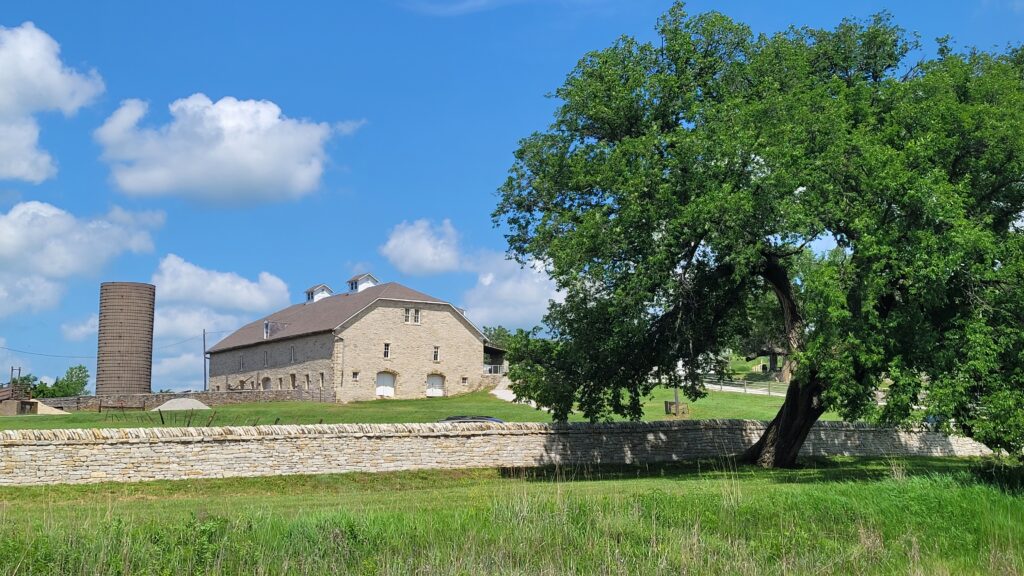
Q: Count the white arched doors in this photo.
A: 2